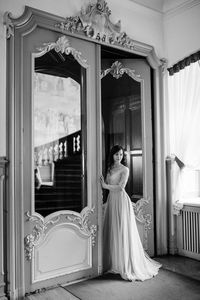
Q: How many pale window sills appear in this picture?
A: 1